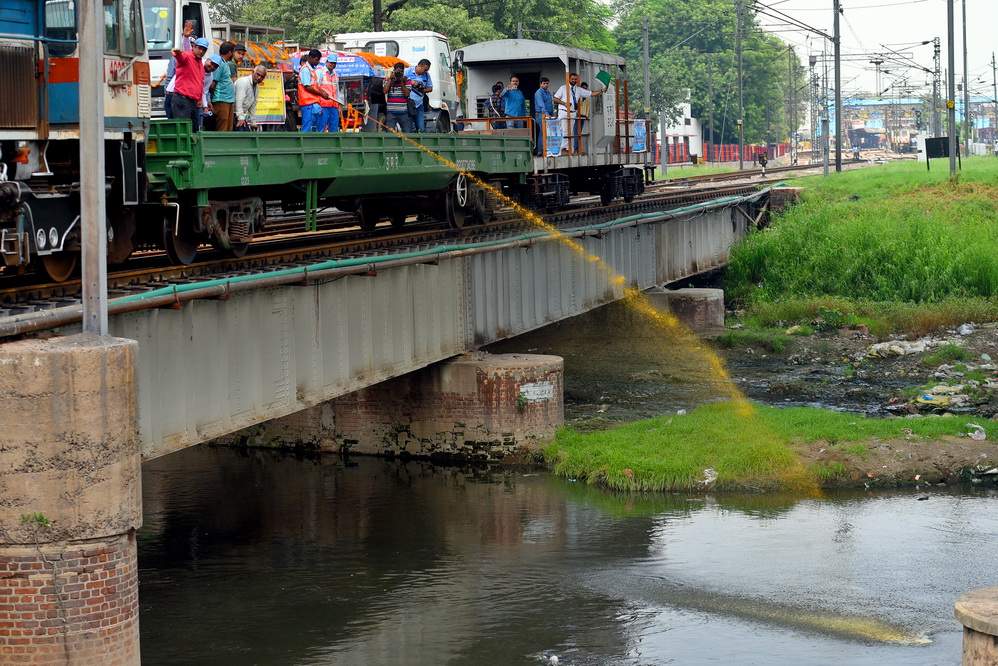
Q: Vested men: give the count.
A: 2